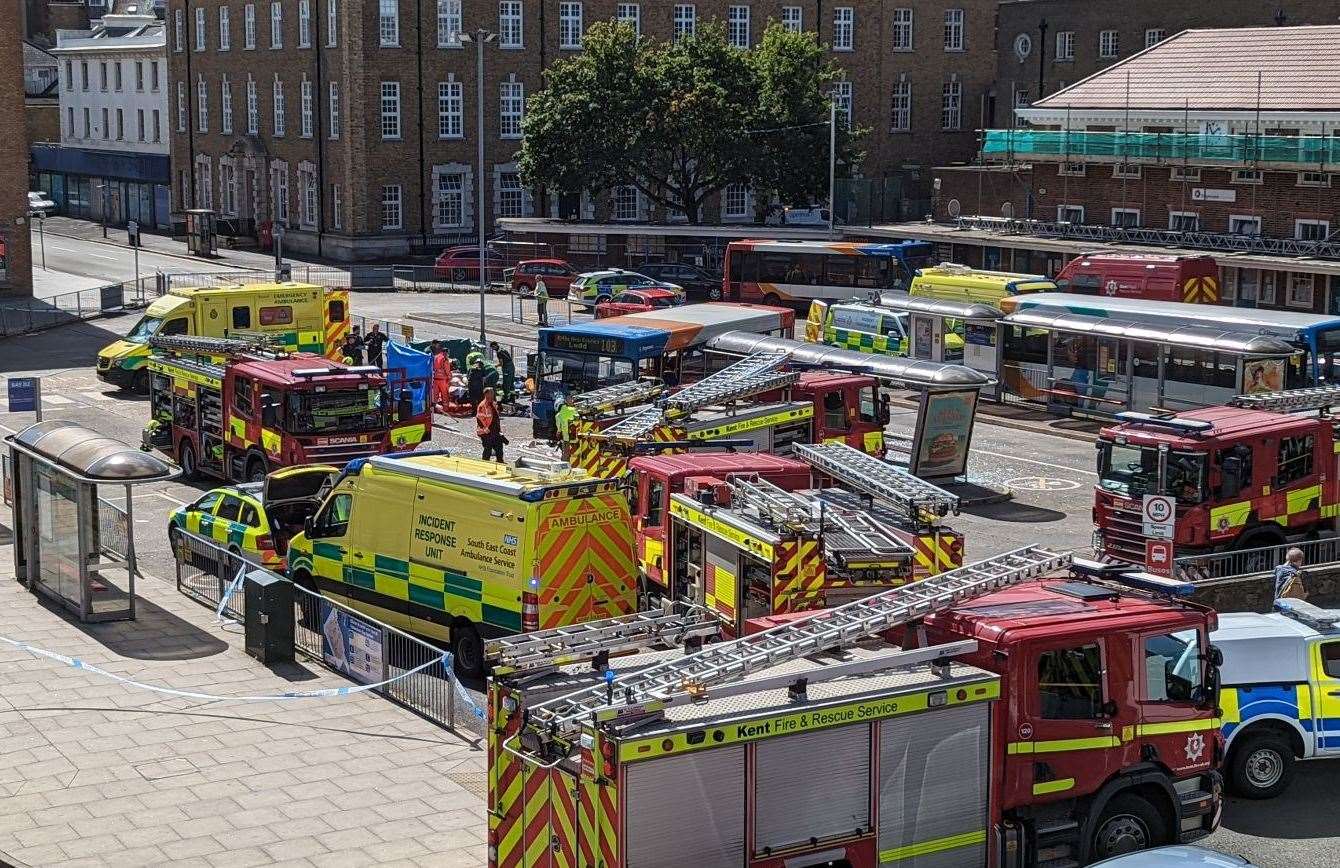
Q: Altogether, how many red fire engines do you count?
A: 5